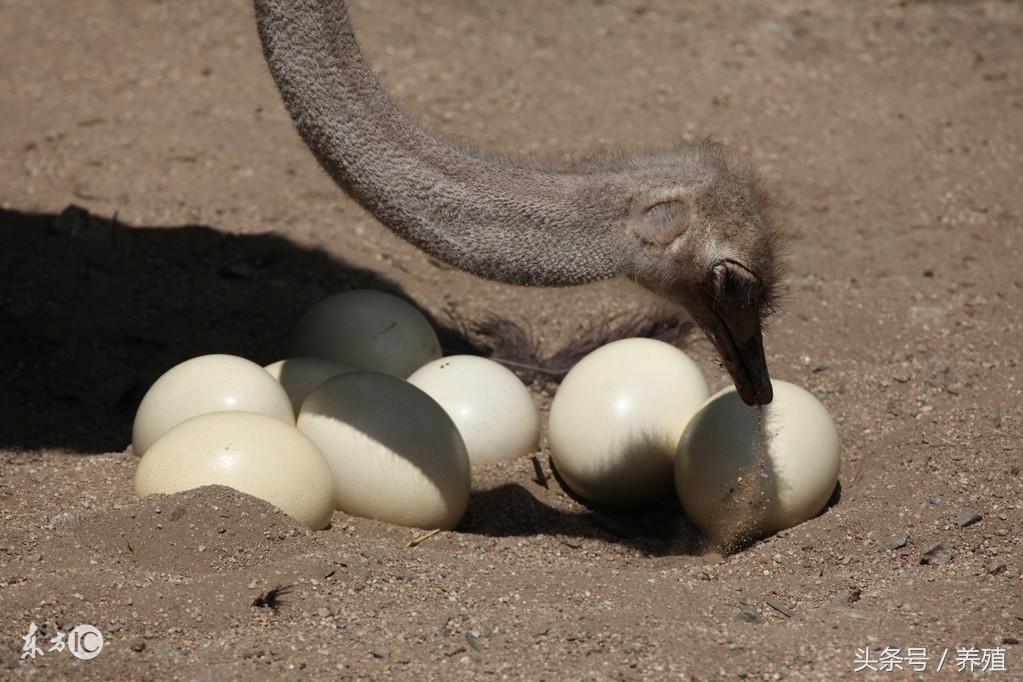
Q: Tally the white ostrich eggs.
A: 8